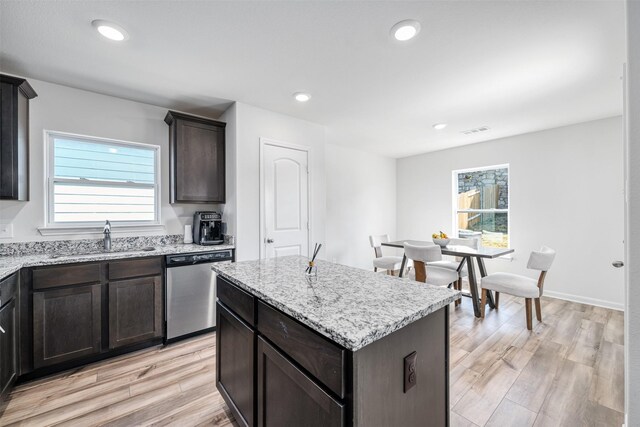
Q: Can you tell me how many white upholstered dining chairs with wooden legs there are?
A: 4